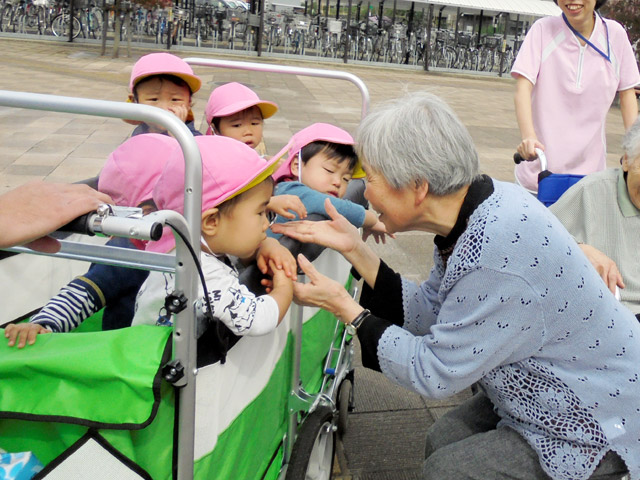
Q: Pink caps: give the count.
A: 5